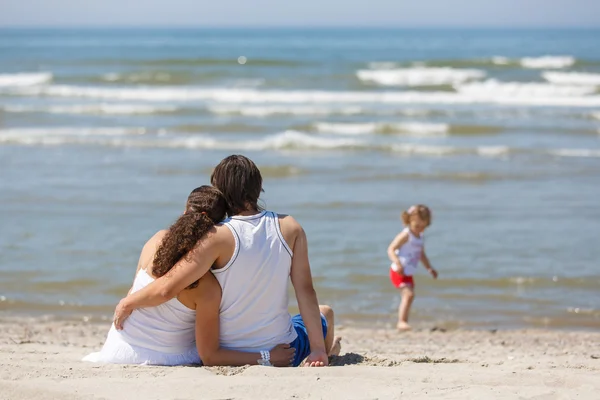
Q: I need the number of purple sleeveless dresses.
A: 0